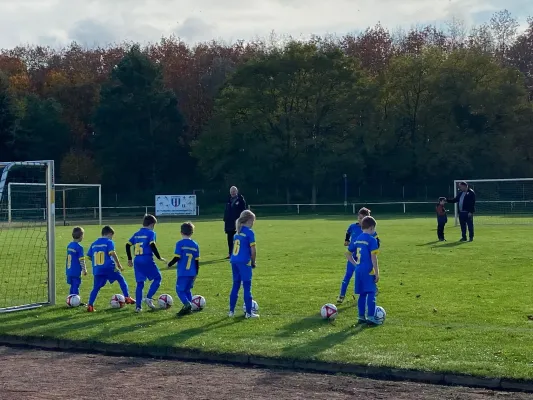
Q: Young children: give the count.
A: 8